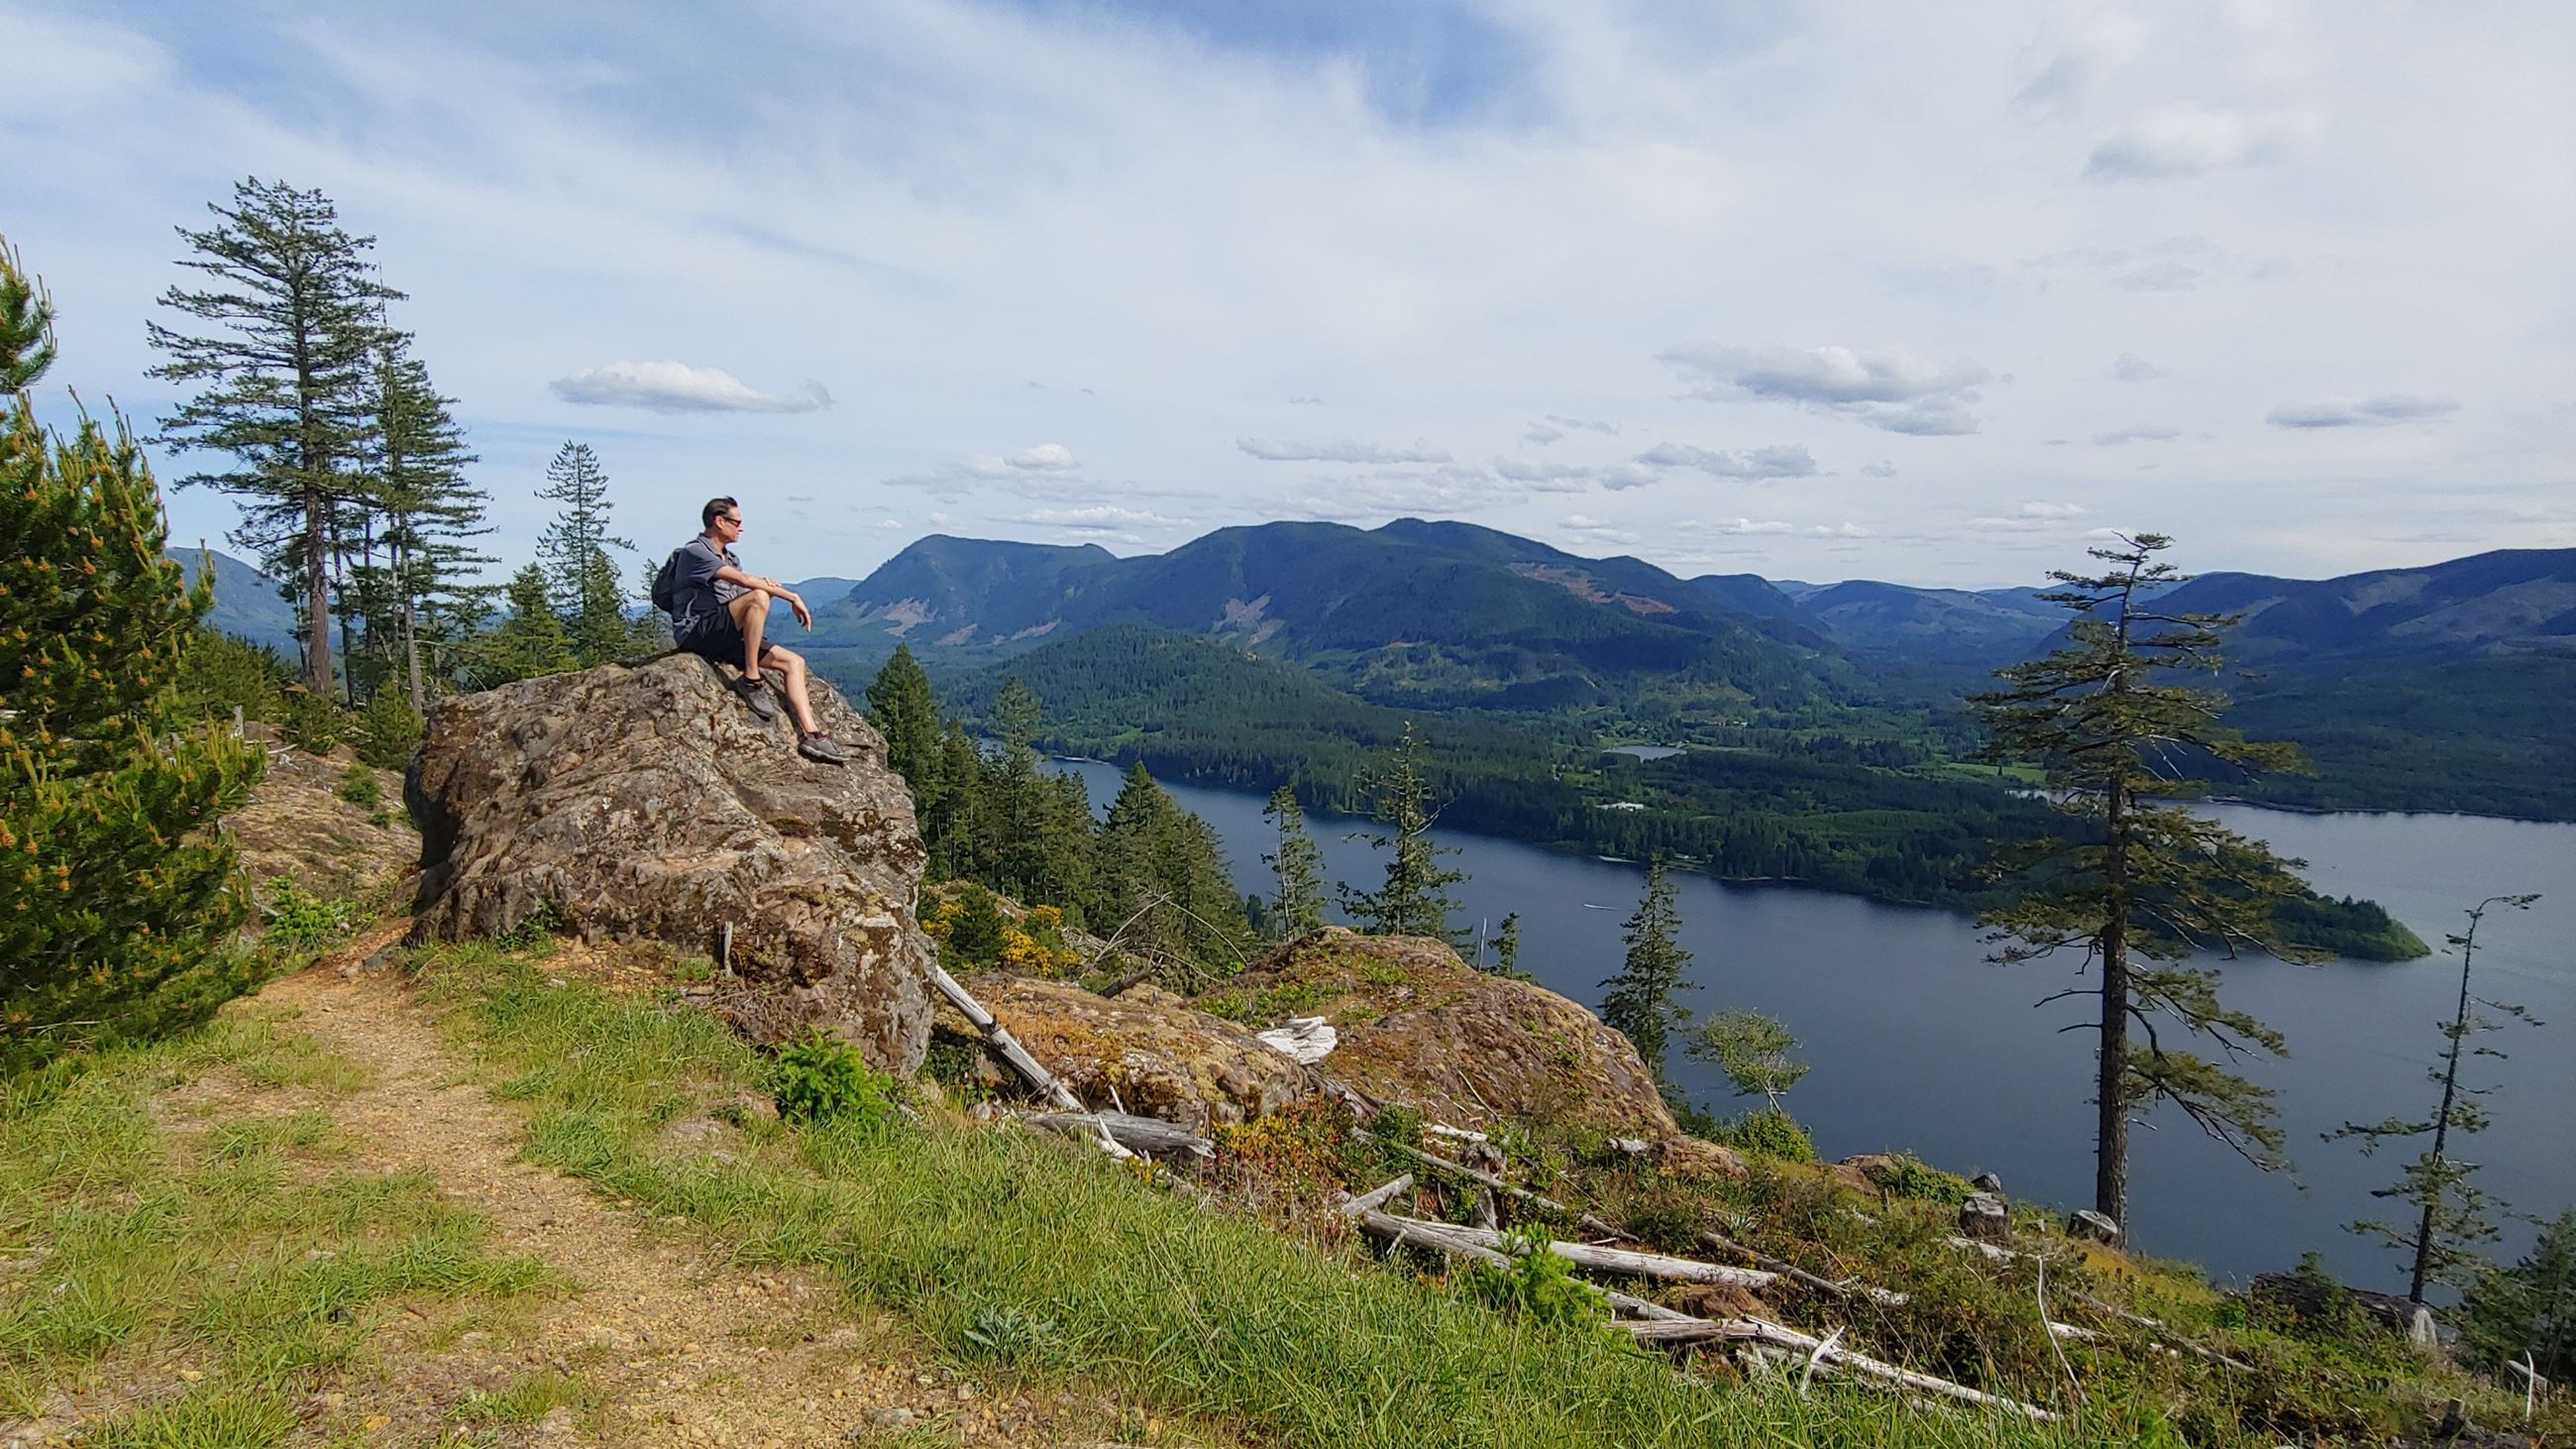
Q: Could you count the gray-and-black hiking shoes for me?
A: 2